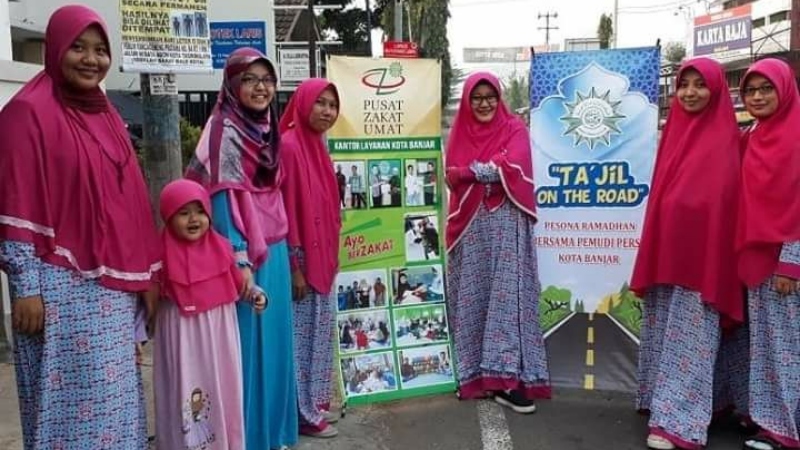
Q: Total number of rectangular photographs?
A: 10